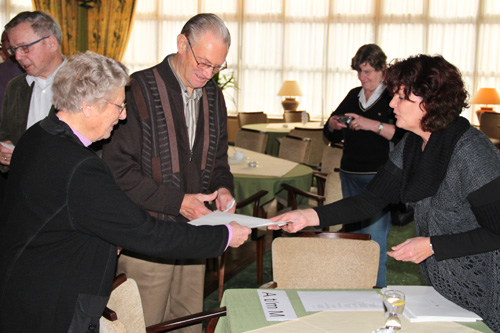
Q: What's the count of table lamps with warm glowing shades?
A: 2